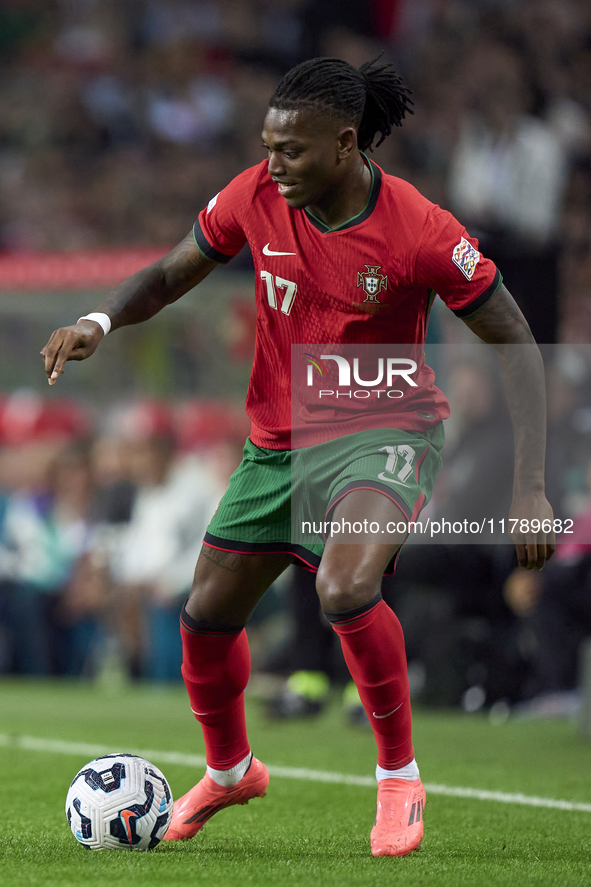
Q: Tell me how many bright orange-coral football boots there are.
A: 2